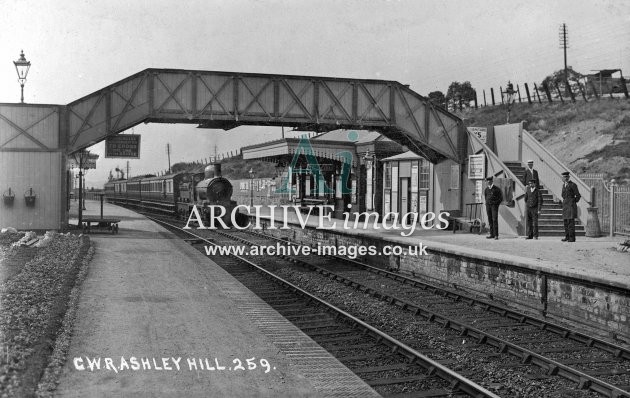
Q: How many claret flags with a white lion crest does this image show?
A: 0